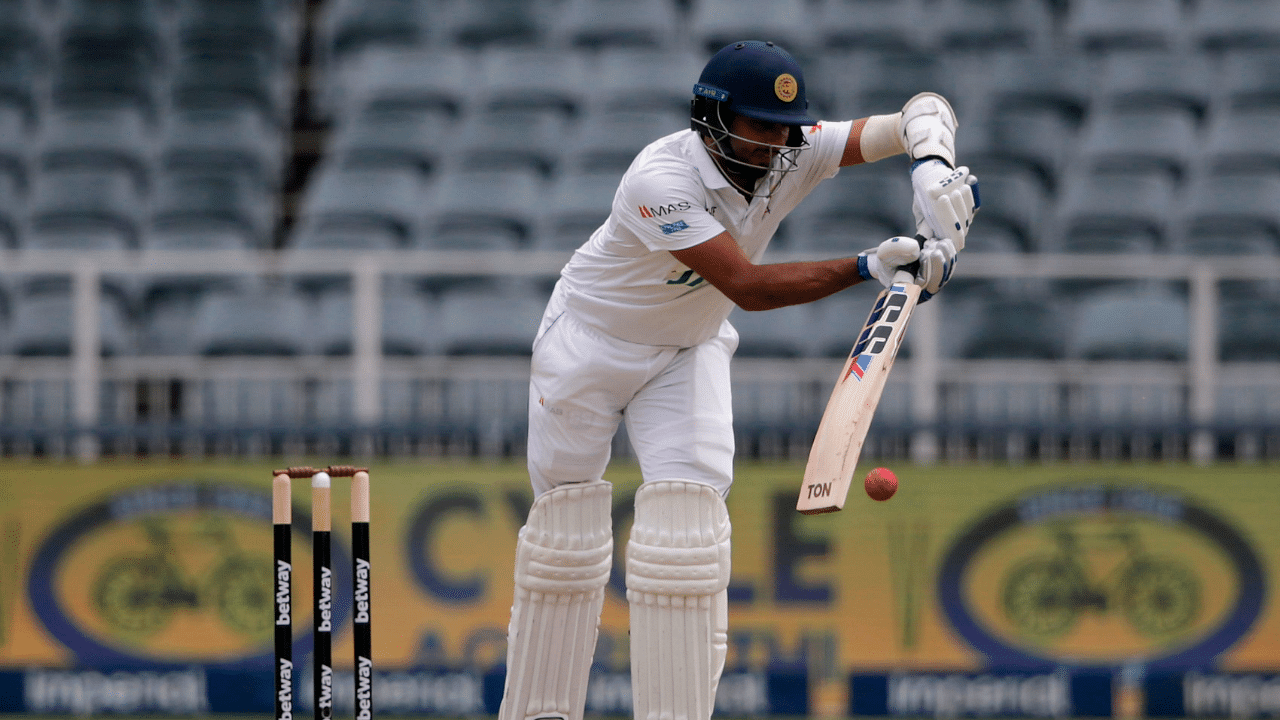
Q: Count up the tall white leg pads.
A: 2